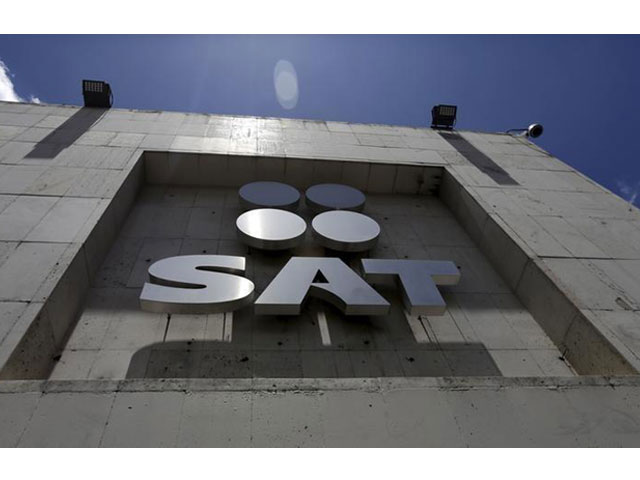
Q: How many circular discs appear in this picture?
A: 4